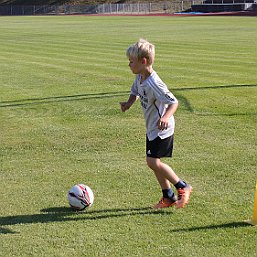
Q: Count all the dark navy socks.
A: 2